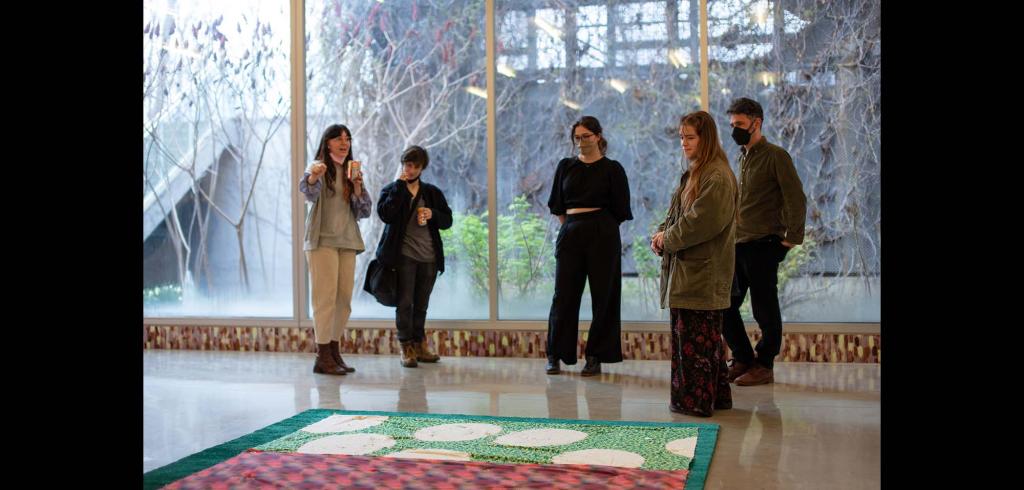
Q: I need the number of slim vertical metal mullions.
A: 3